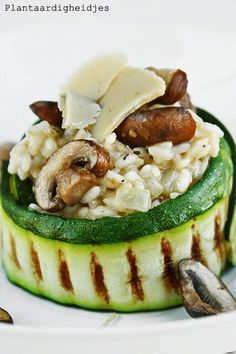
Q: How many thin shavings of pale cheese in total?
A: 3